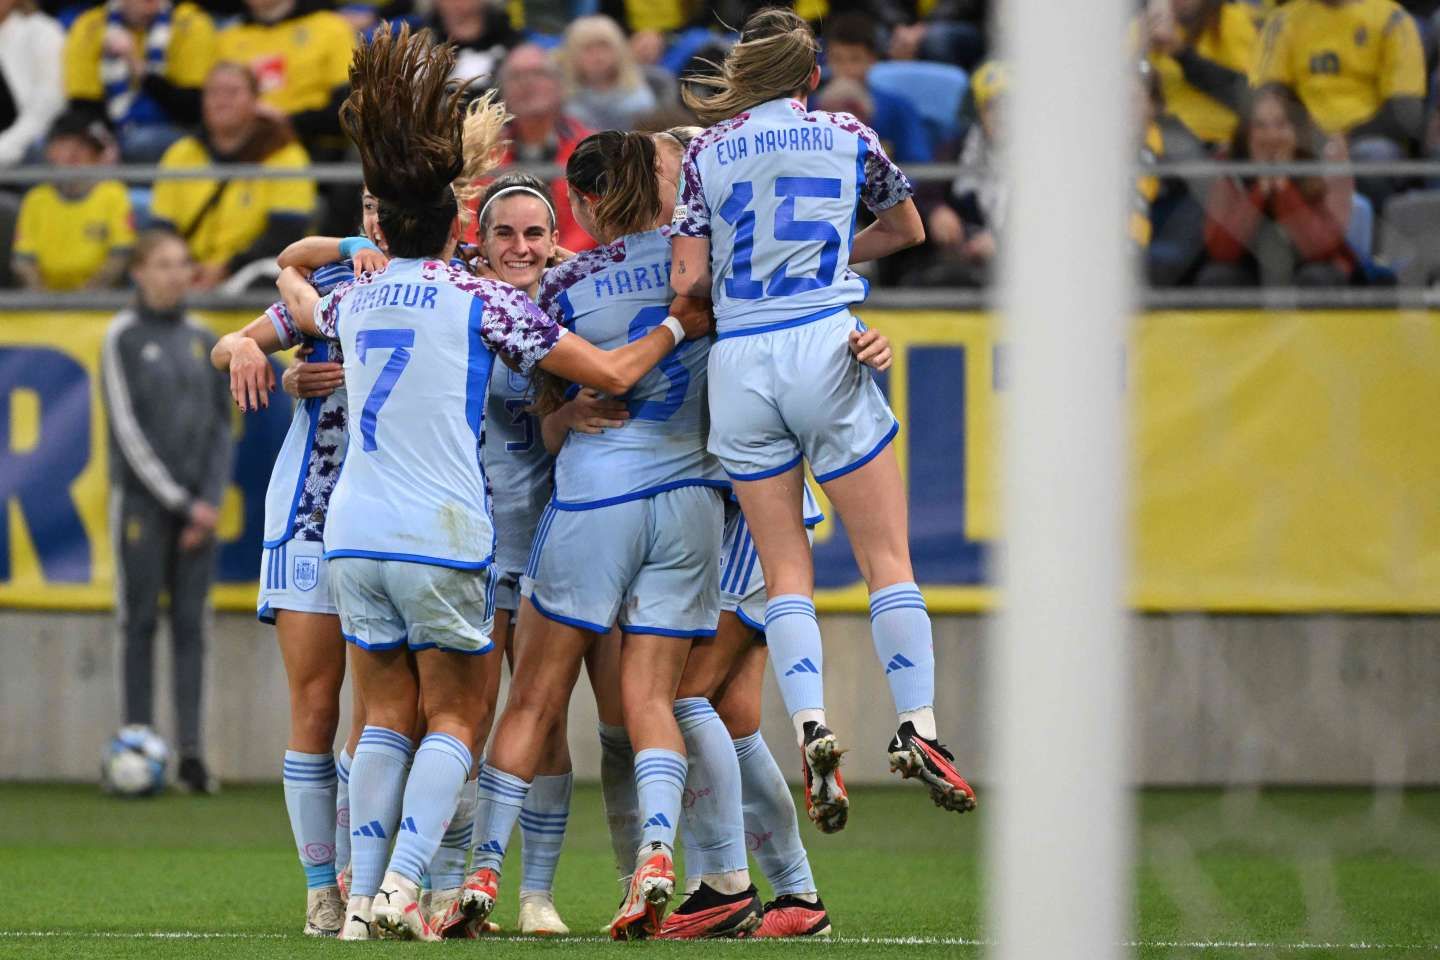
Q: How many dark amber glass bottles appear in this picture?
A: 0